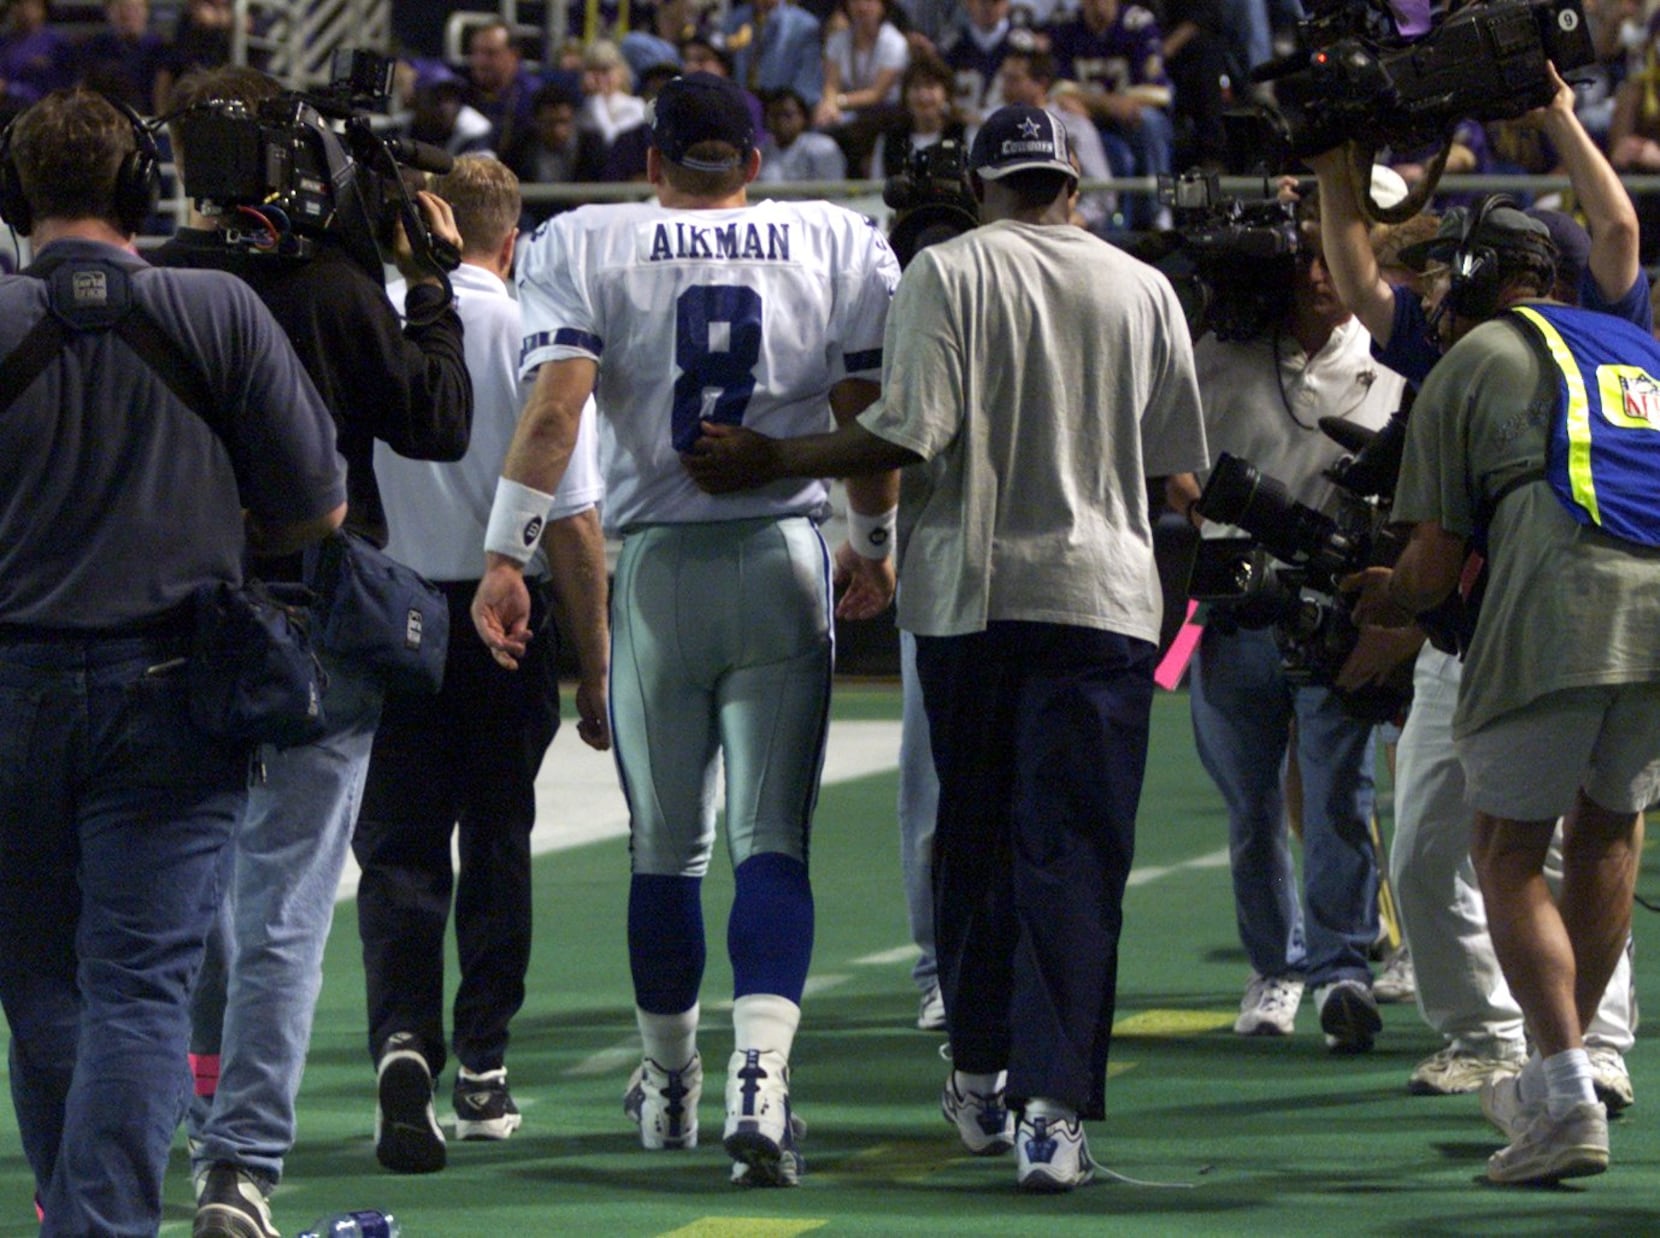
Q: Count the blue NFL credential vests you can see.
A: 1